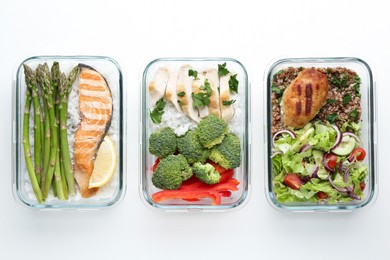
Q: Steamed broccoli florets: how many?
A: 6